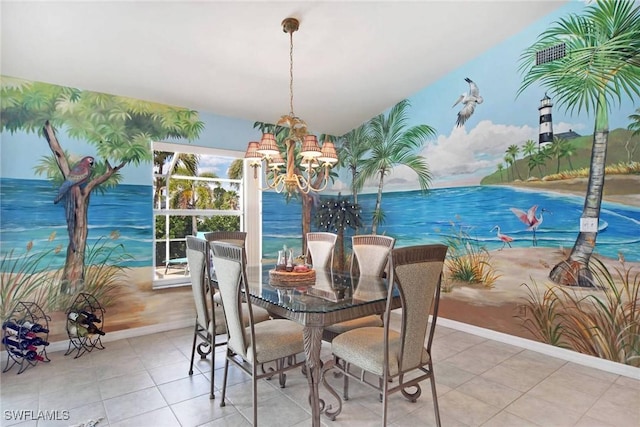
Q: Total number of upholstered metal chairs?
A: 6